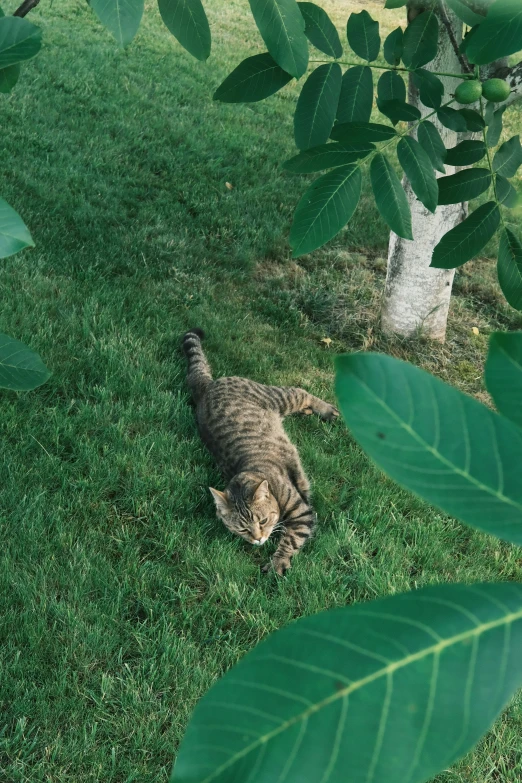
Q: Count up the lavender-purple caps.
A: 0